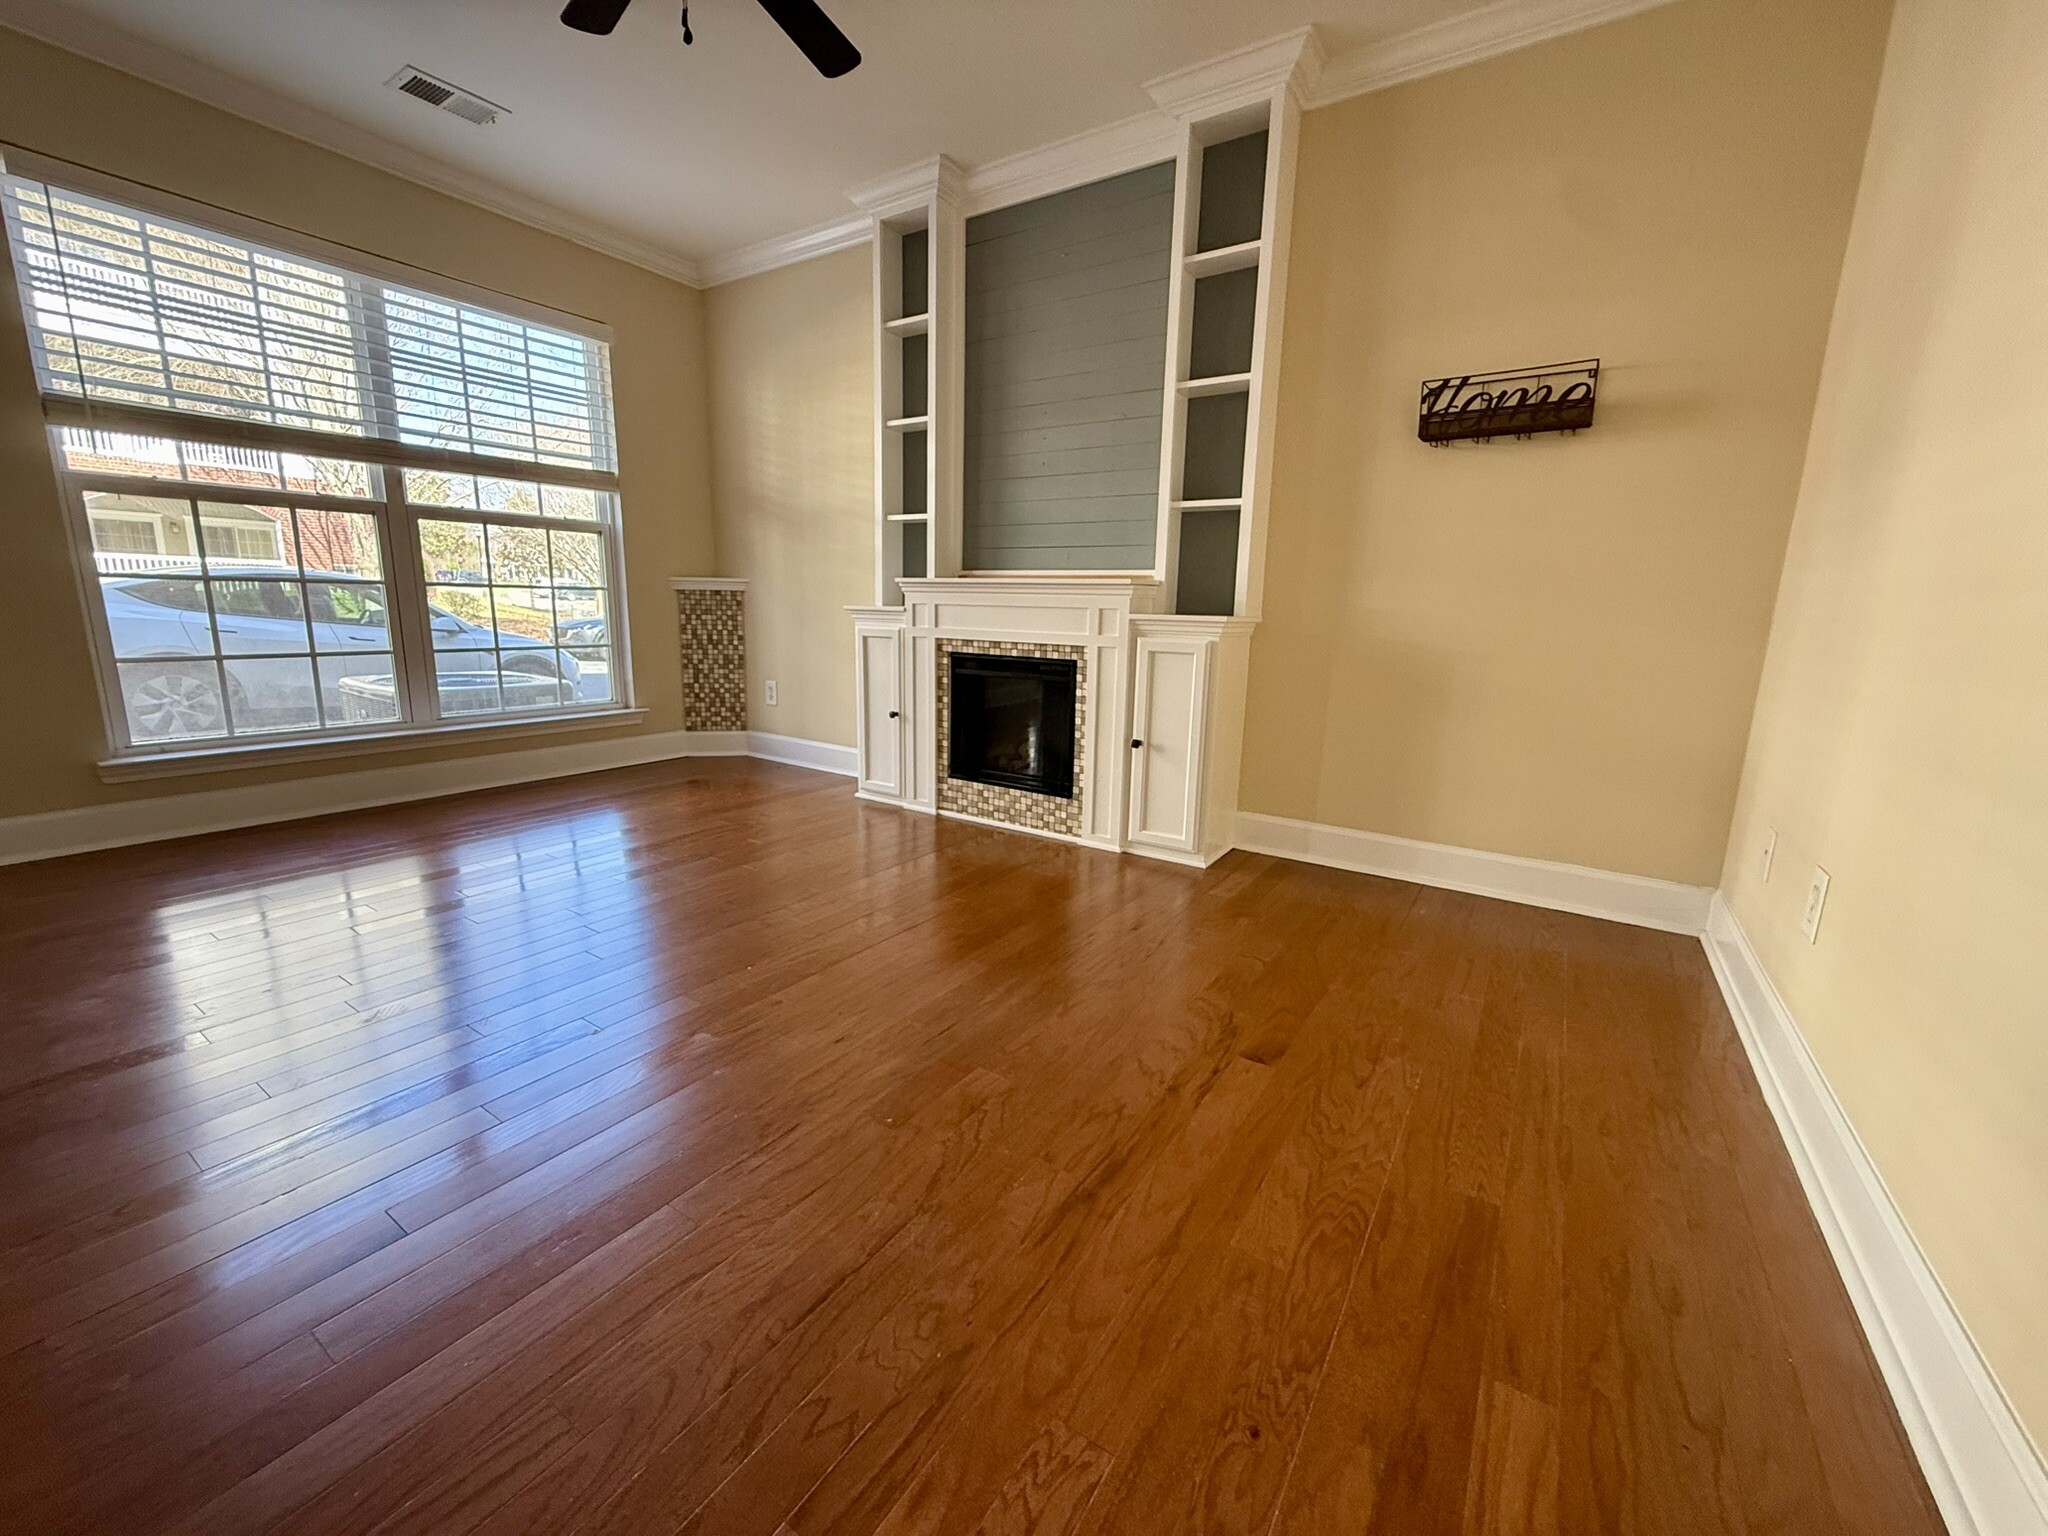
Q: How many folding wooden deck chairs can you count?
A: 0